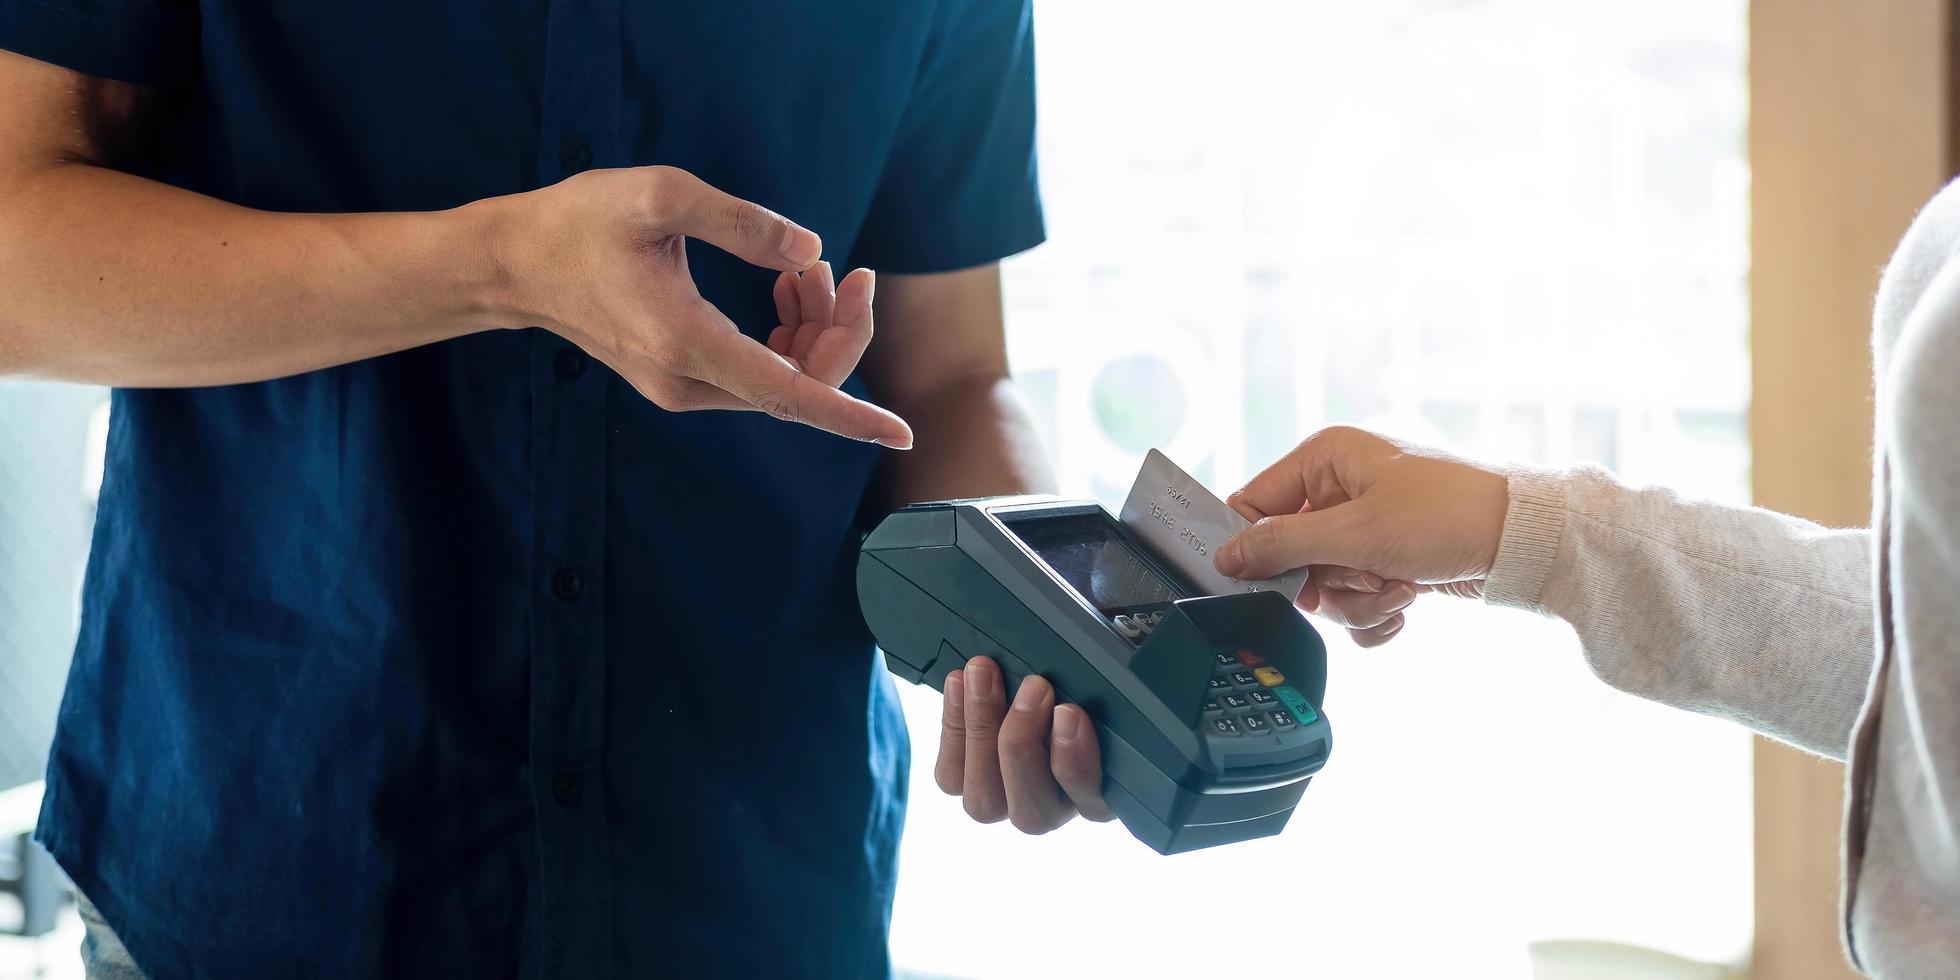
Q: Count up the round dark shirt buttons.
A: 4